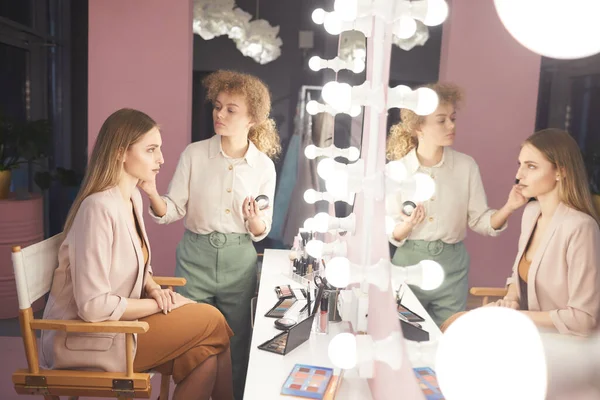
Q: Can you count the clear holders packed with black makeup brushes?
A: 1